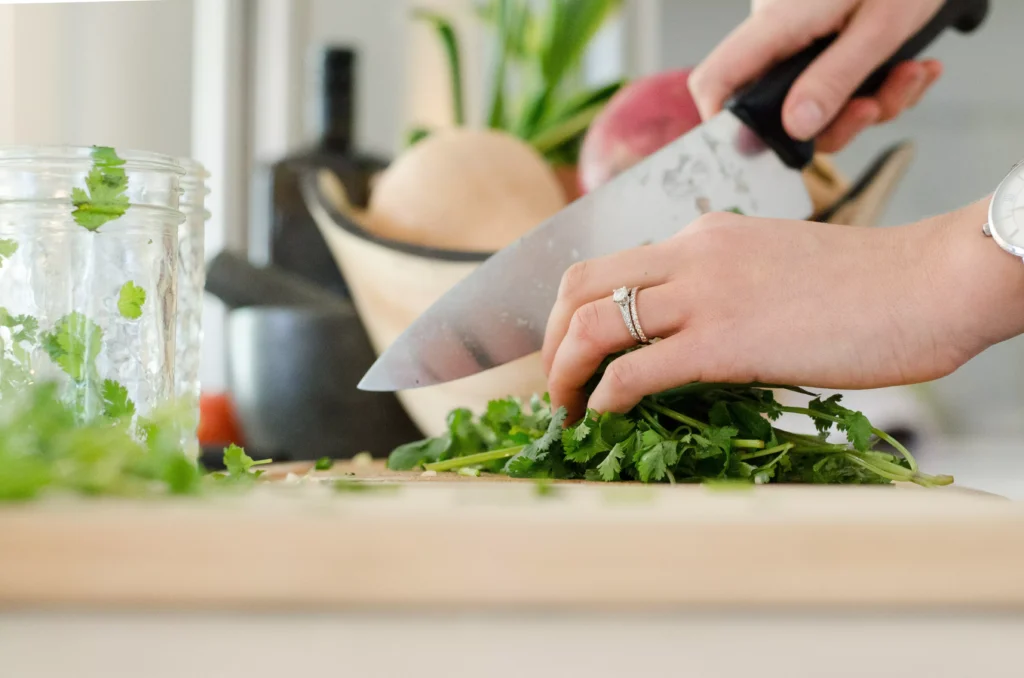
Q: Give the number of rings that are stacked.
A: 2